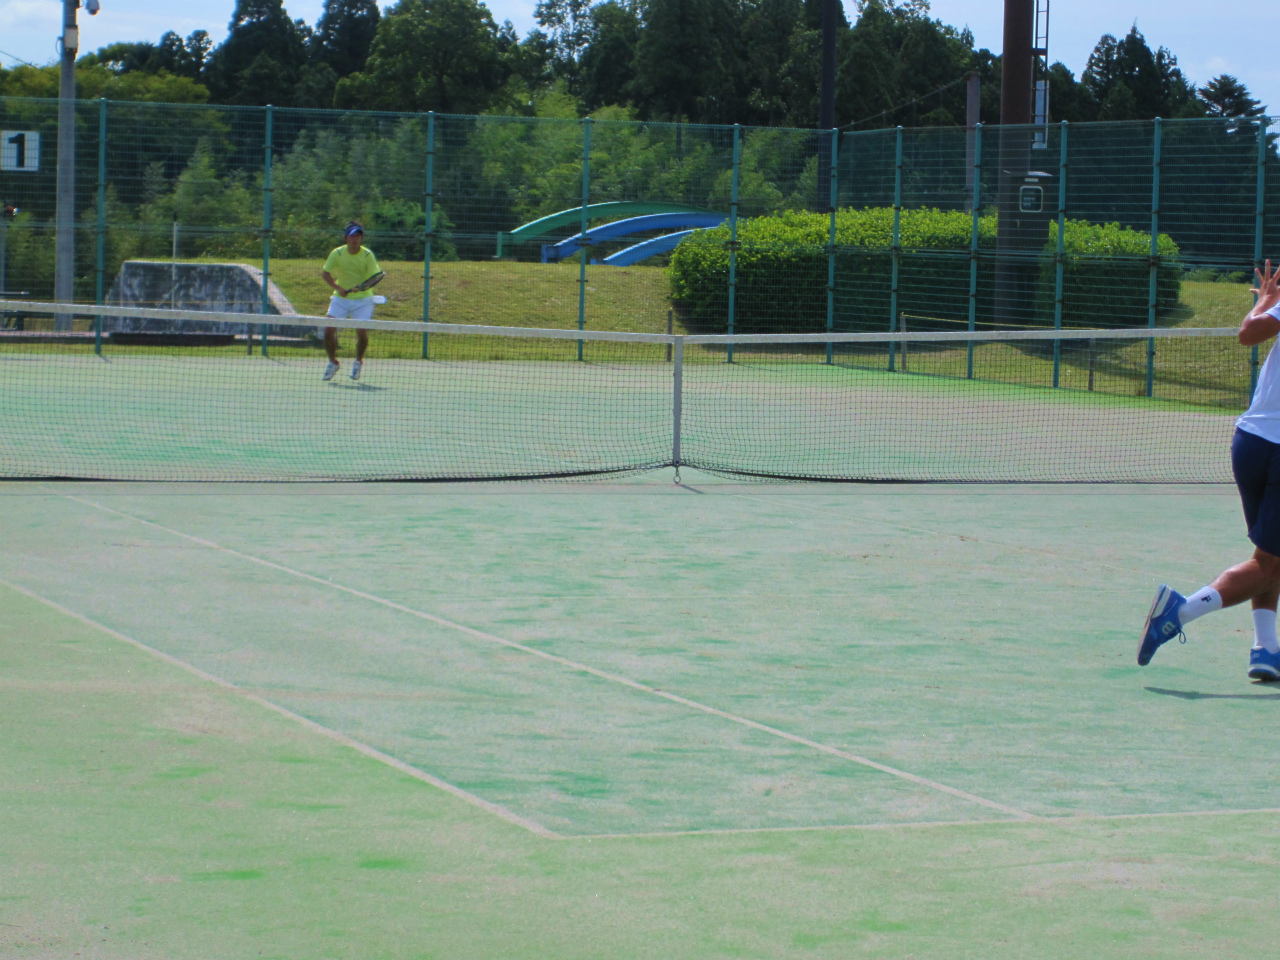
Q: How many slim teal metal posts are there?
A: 11